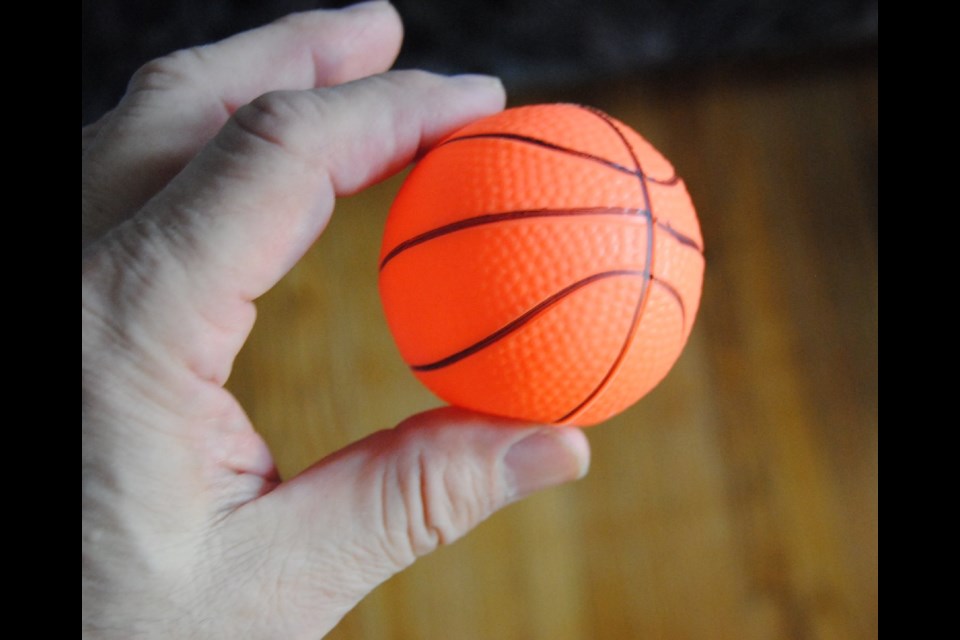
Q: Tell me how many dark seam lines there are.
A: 4